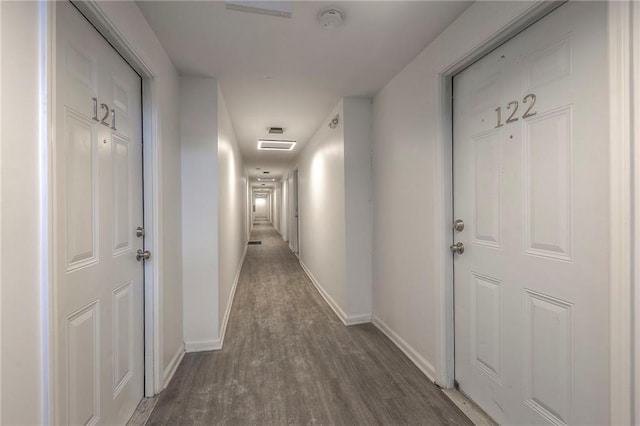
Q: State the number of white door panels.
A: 12